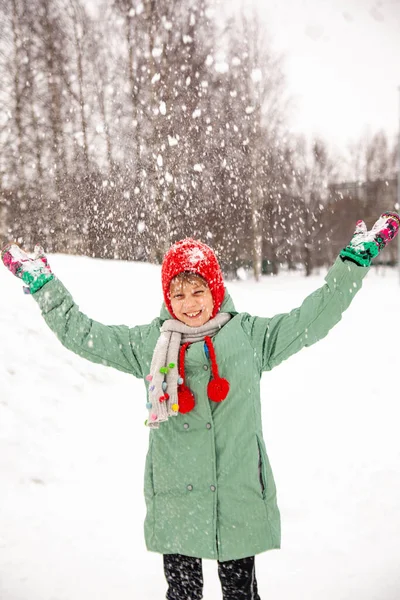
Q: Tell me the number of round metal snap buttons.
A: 5